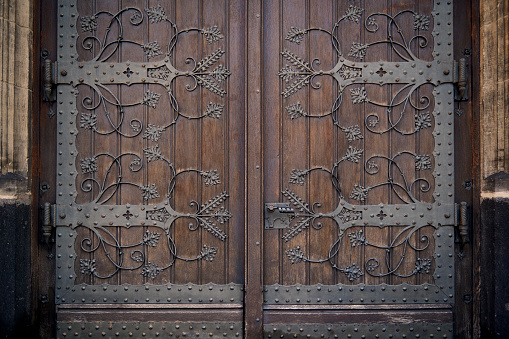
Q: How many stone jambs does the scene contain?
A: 2